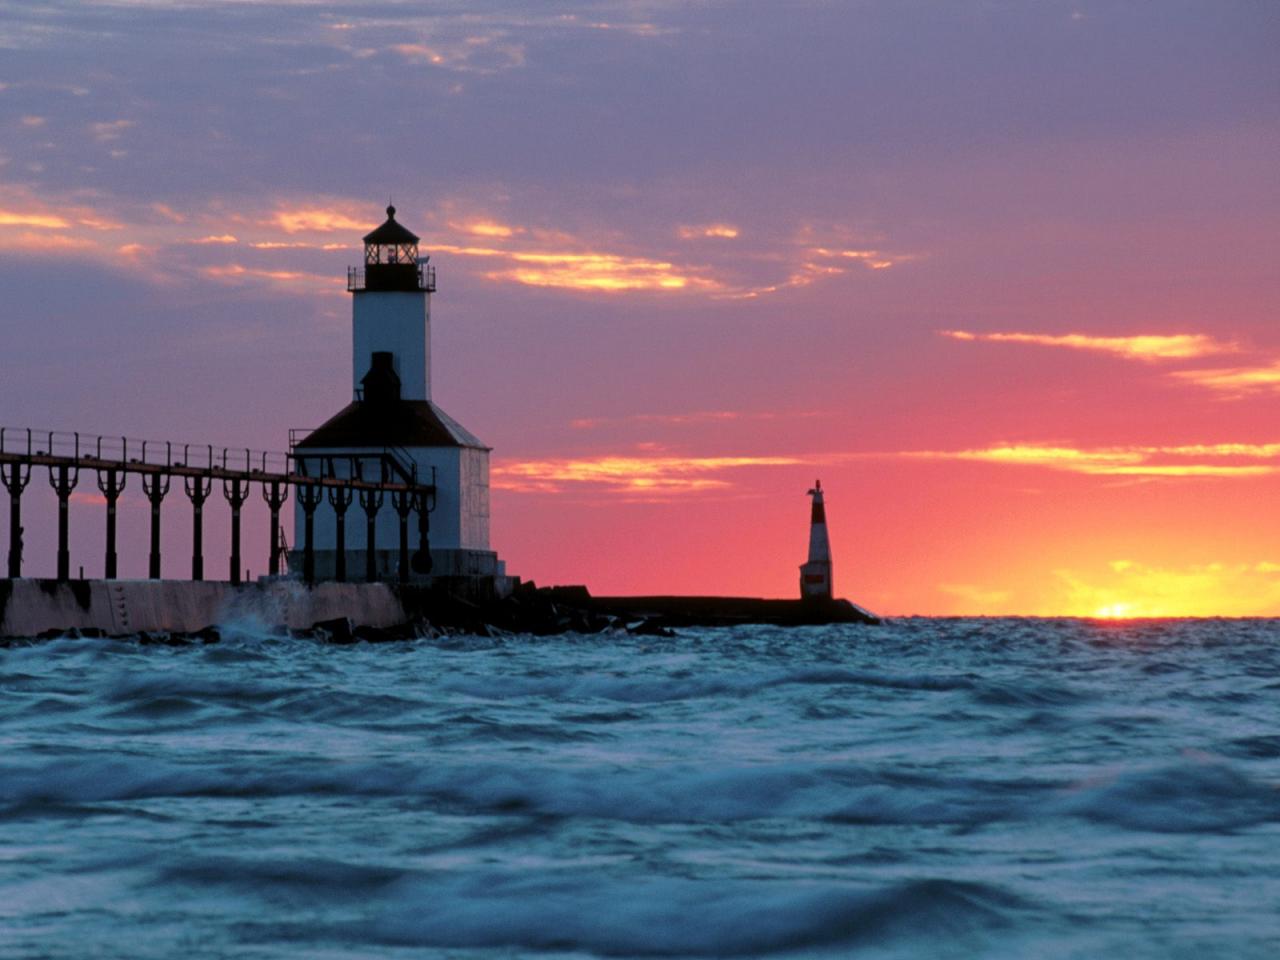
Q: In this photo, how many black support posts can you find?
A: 12